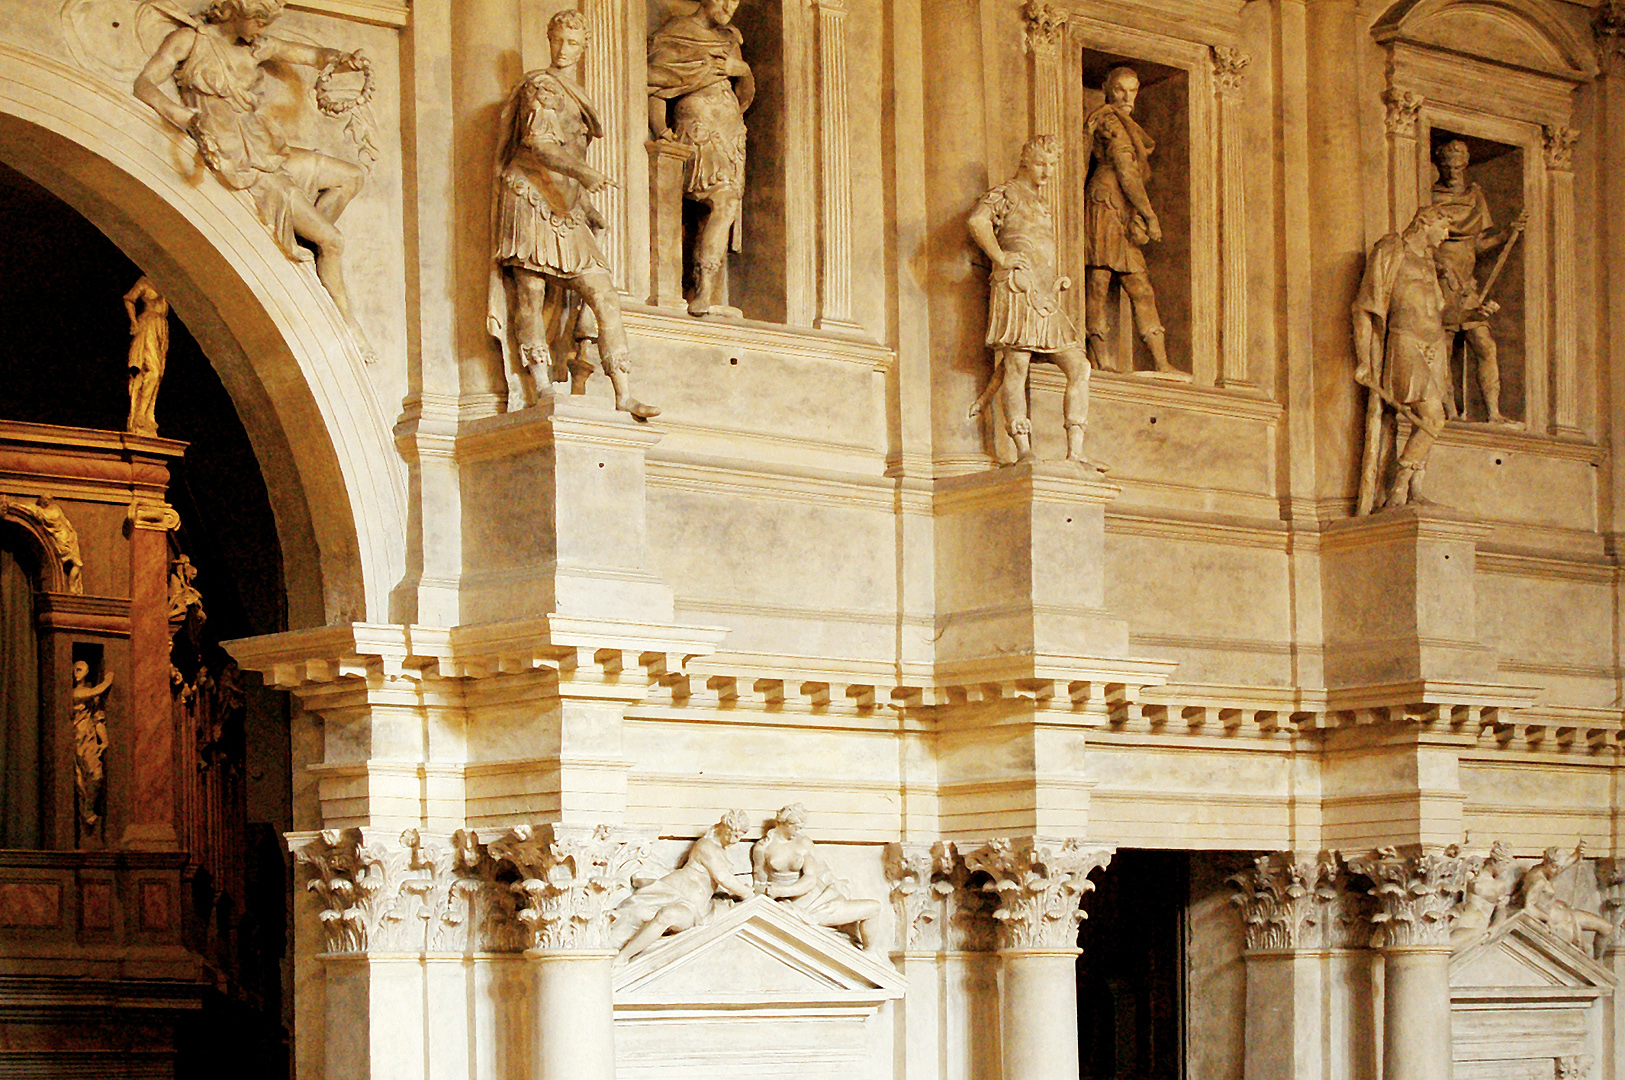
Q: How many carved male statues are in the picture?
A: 6